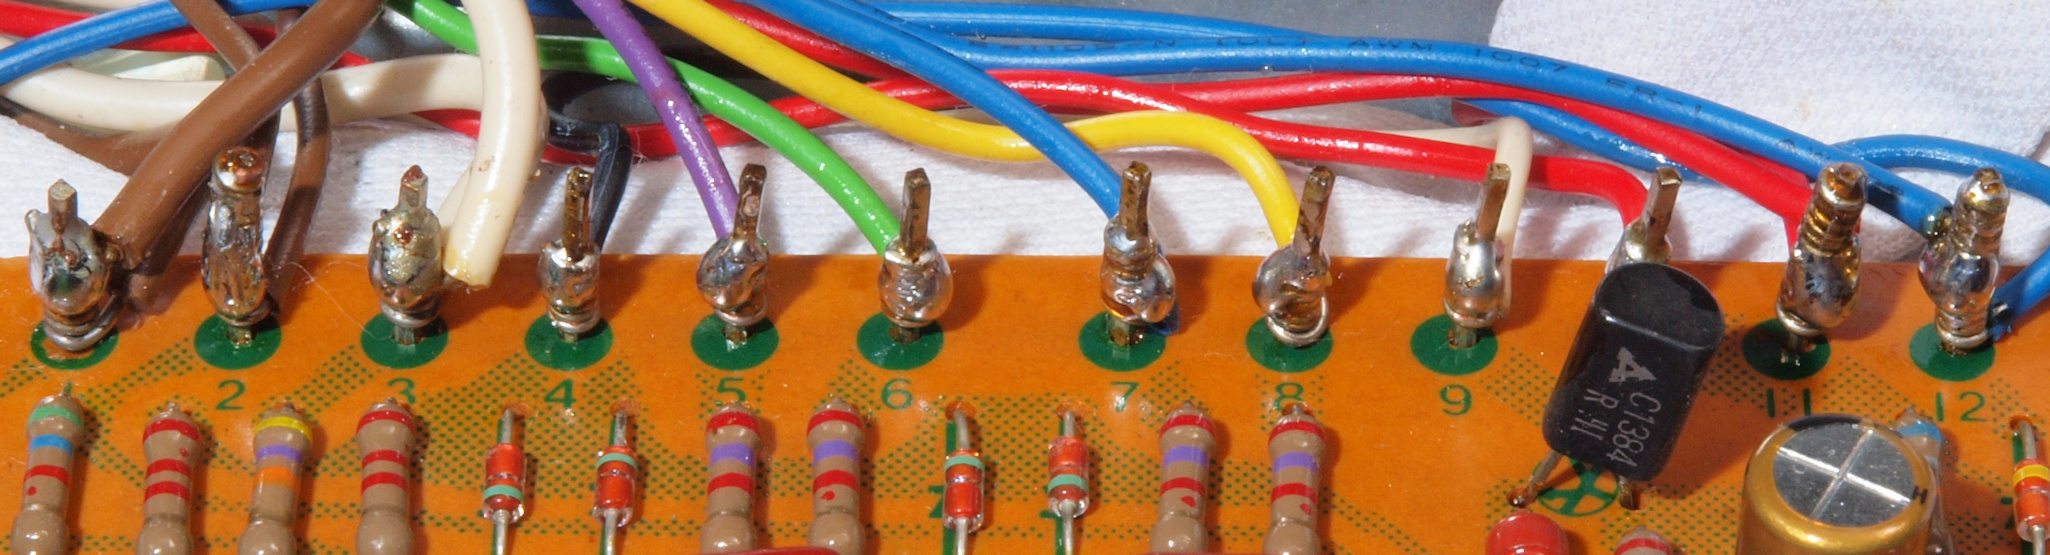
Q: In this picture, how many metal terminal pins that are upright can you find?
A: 12